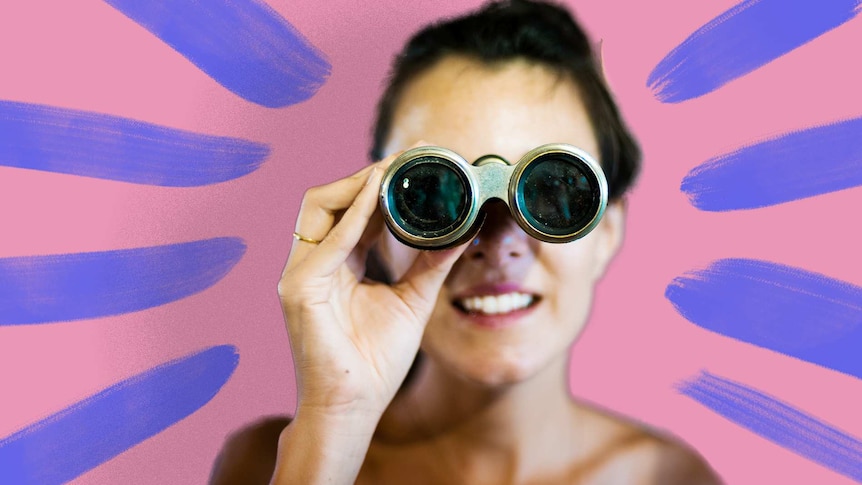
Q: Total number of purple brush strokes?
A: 8